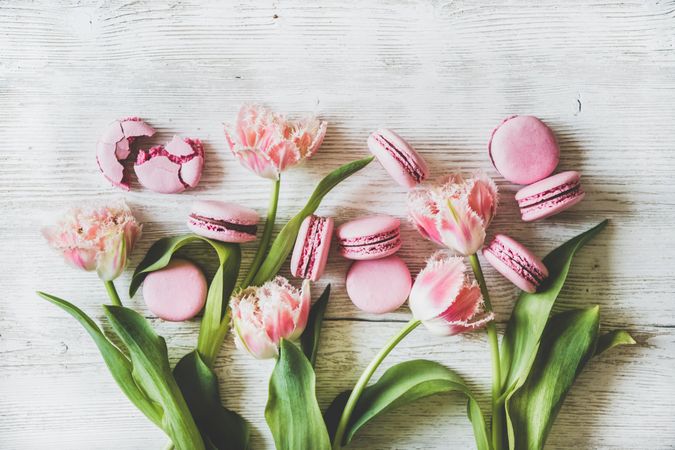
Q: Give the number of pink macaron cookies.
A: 10